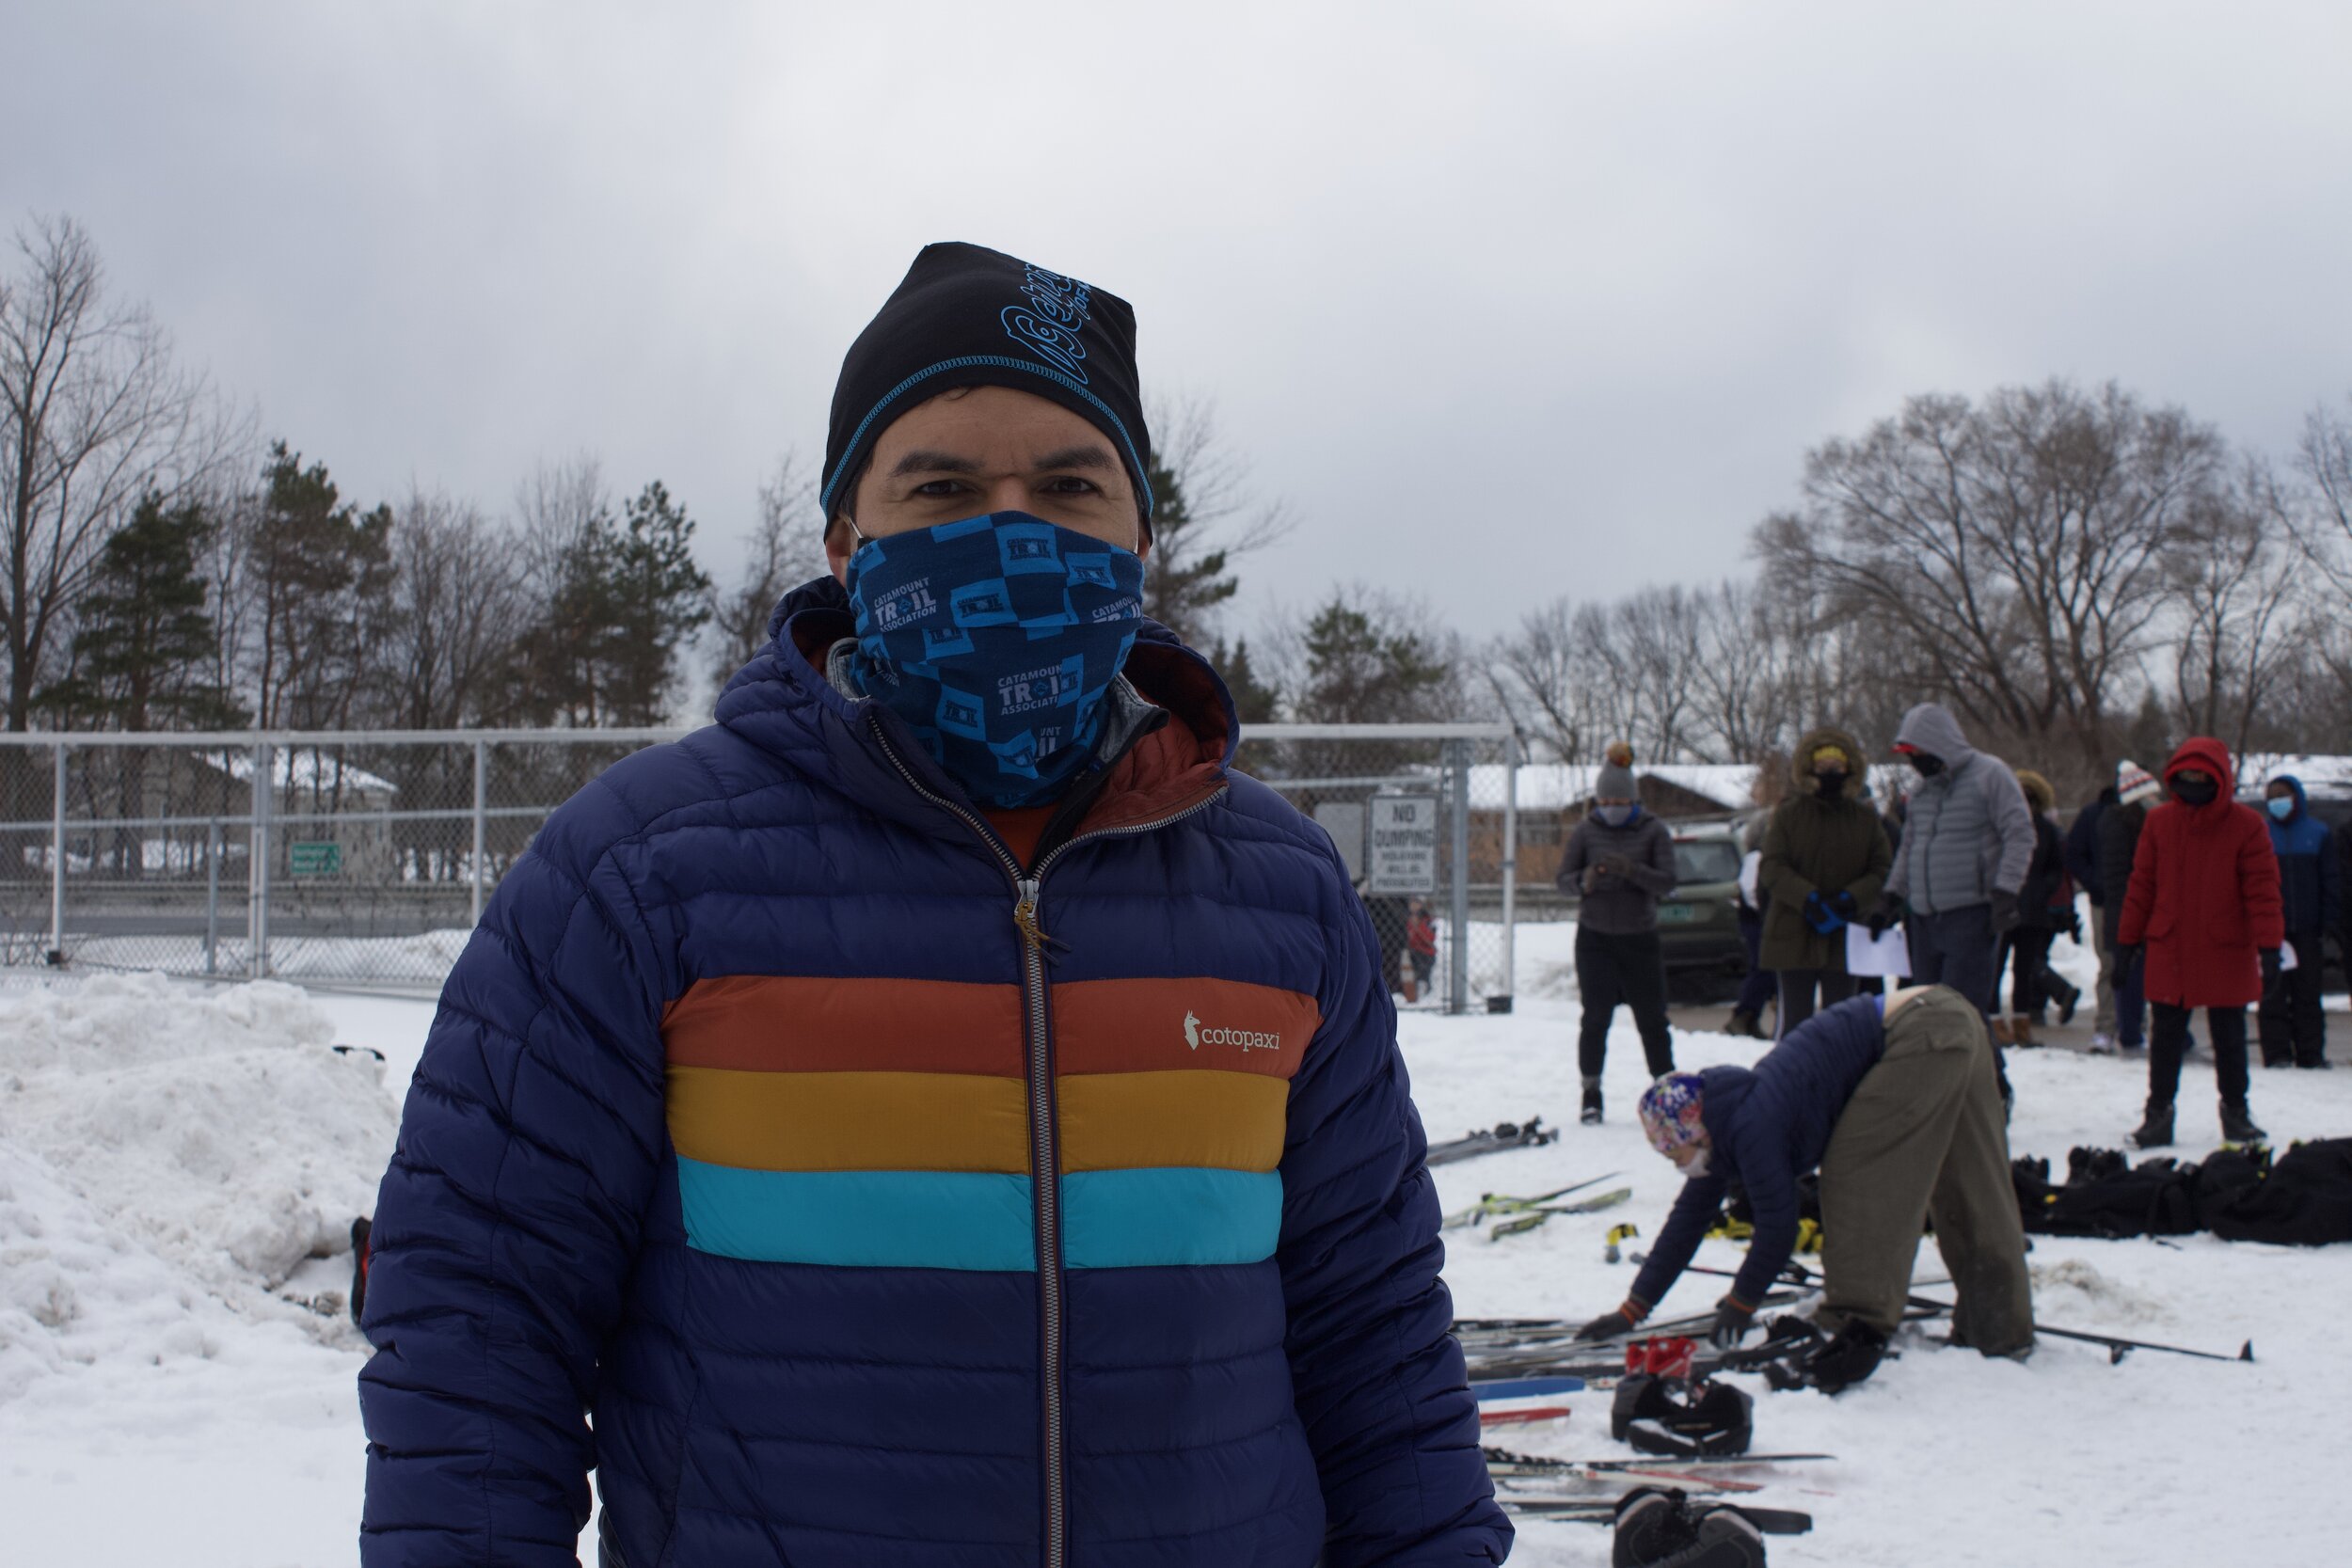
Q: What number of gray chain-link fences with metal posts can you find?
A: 1